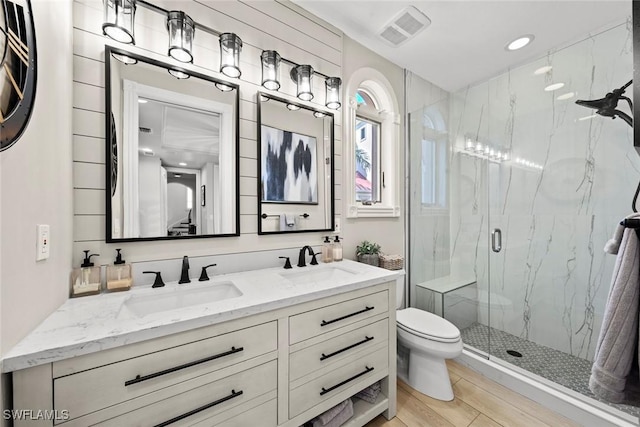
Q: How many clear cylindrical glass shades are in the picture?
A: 6